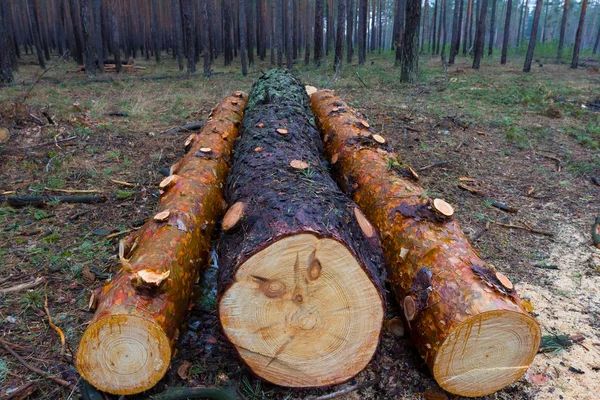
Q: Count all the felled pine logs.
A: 3